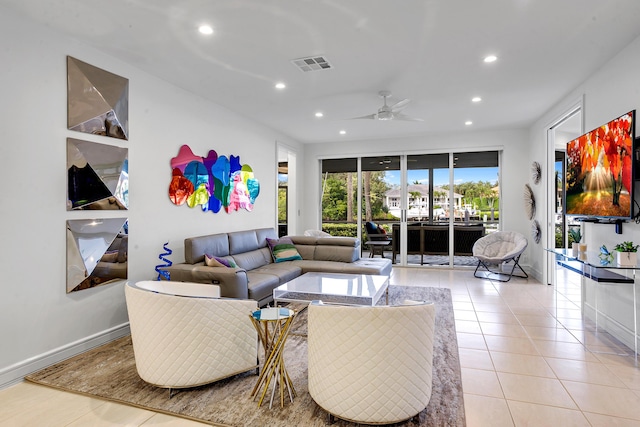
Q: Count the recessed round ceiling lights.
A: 7